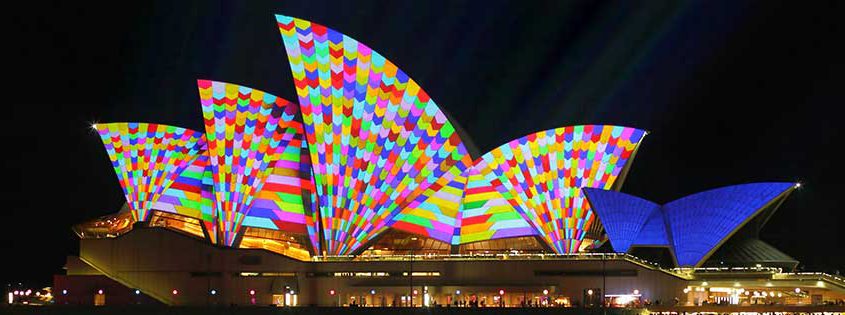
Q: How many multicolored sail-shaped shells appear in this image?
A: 4